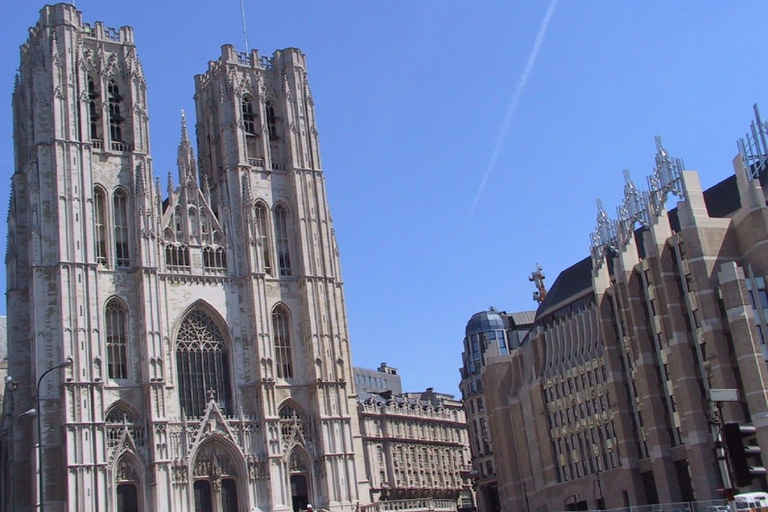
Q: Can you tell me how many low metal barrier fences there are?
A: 1